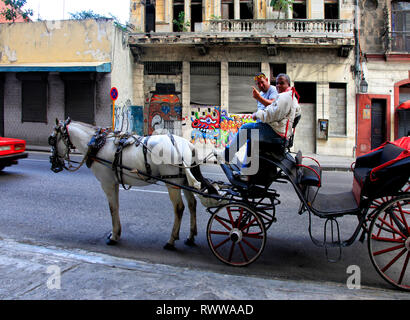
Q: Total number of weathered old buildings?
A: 3